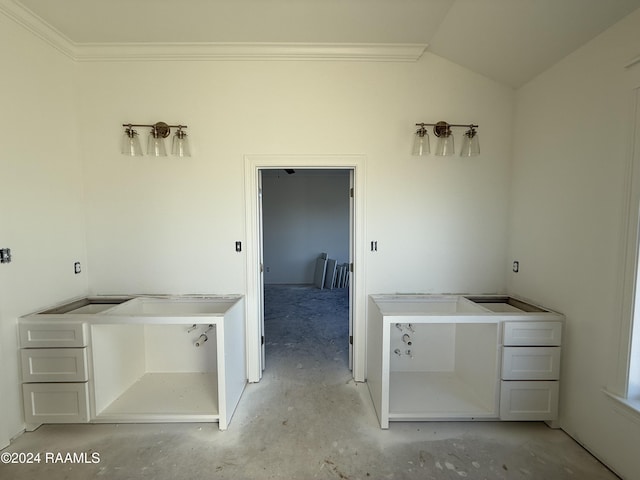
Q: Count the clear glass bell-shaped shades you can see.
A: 6